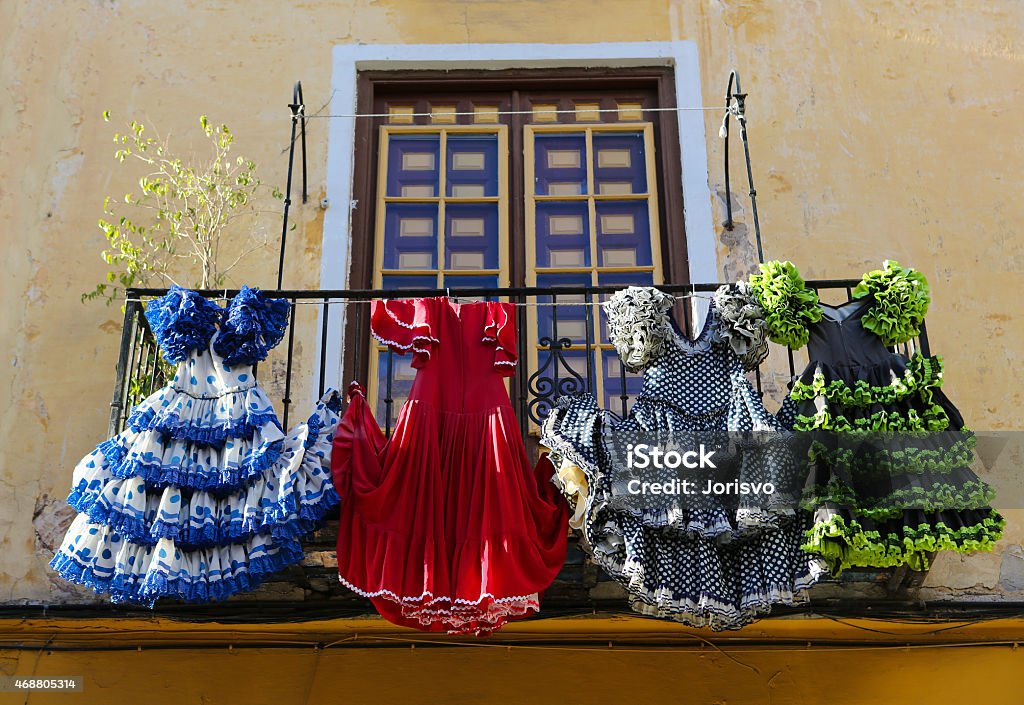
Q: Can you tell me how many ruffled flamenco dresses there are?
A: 4